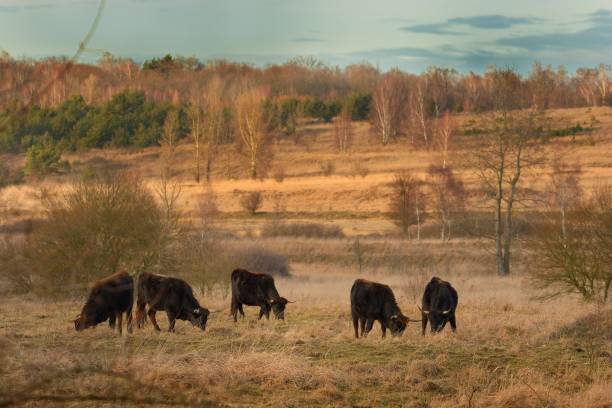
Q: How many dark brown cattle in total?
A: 5